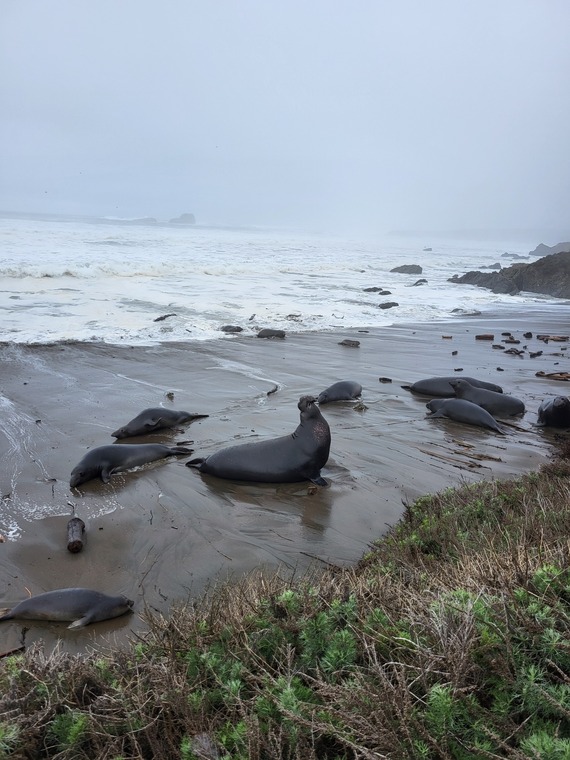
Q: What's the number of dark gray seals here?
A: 9